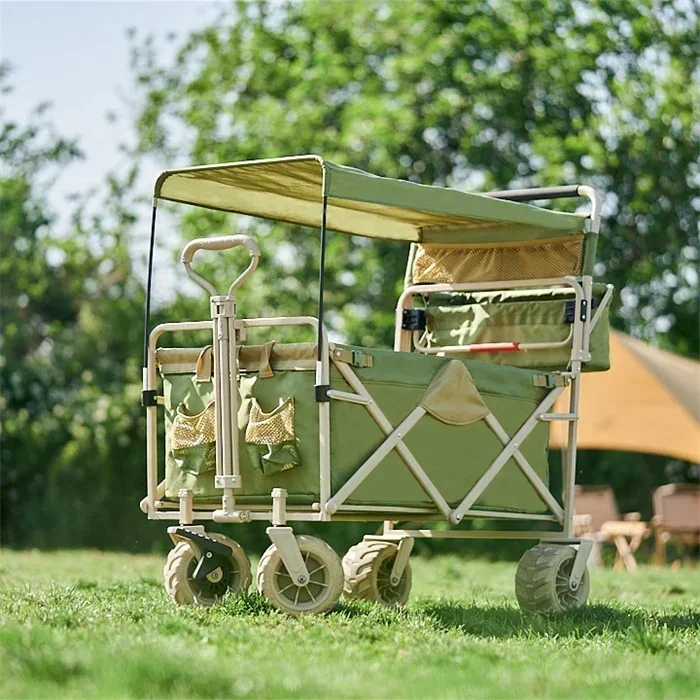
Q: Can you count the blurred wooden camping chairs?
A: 2